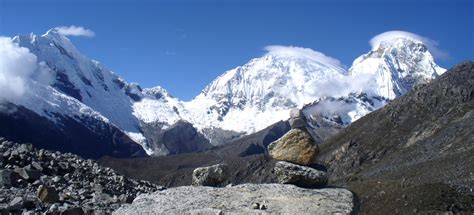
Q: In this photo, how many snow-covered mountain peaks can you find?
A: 3